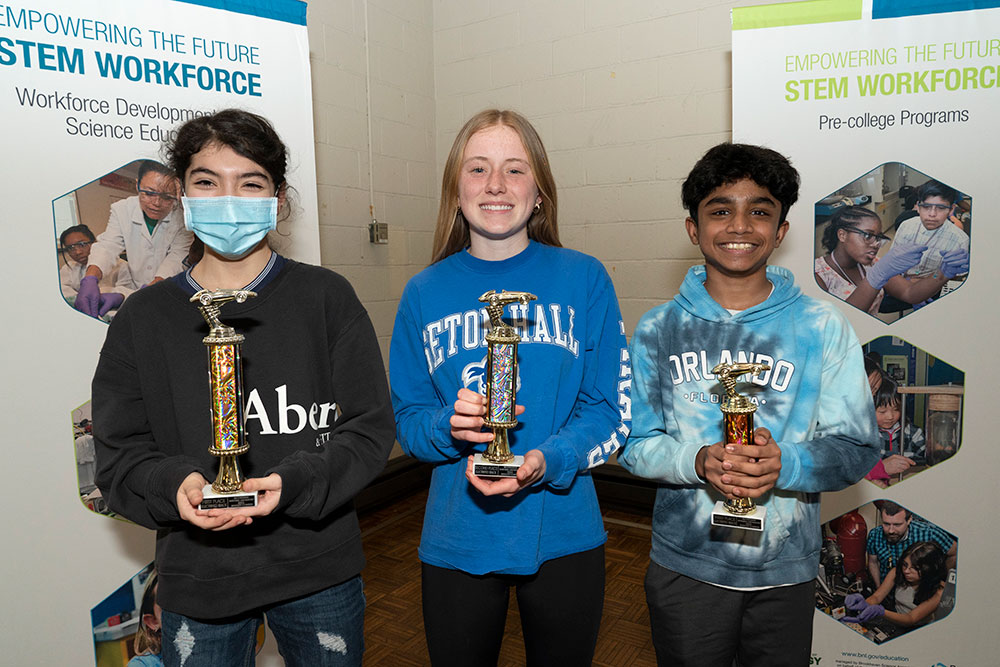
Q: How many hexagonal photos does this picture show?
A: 6